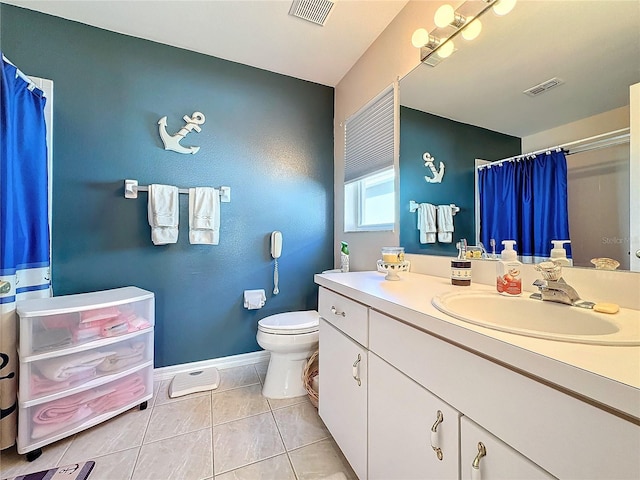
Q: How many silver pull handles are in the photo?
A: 4